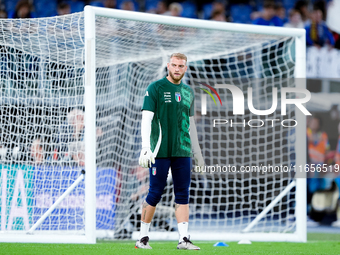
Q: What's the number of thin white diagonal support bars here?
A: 2